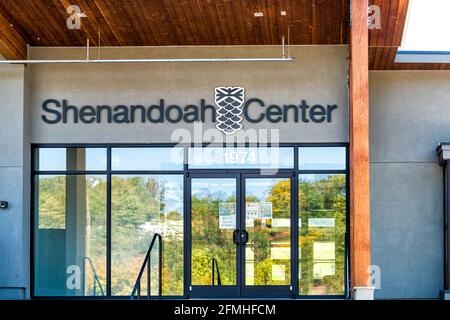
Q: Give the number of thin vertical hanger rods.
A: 4